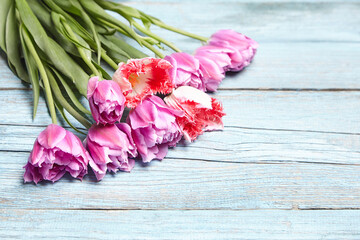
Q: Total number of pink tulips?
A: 7